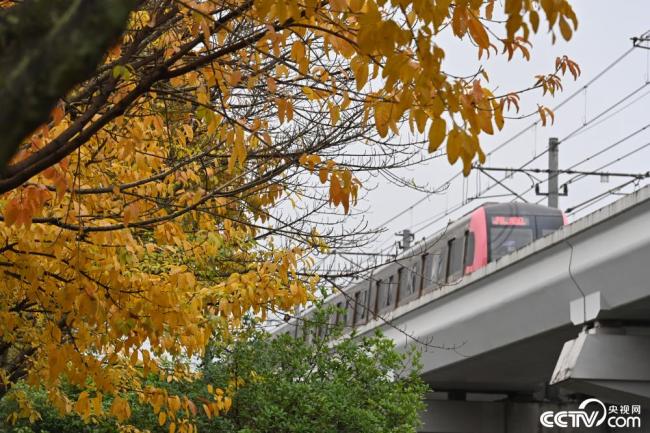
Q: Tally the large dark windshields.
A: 1